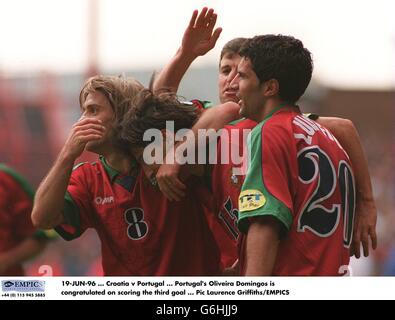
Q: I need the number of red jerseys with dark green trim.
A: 5